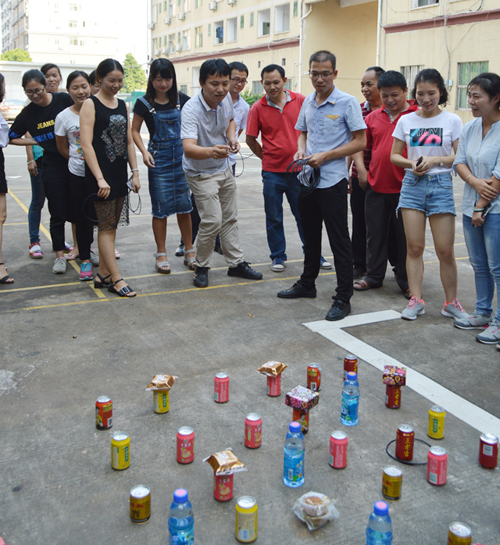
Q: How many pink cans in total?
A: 7